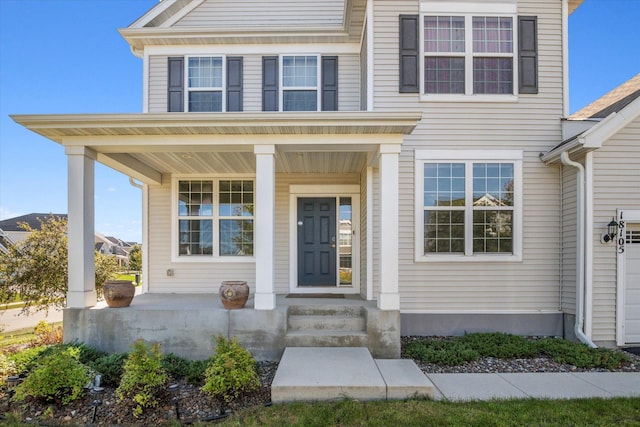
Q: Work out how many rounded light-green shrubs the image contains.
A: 3